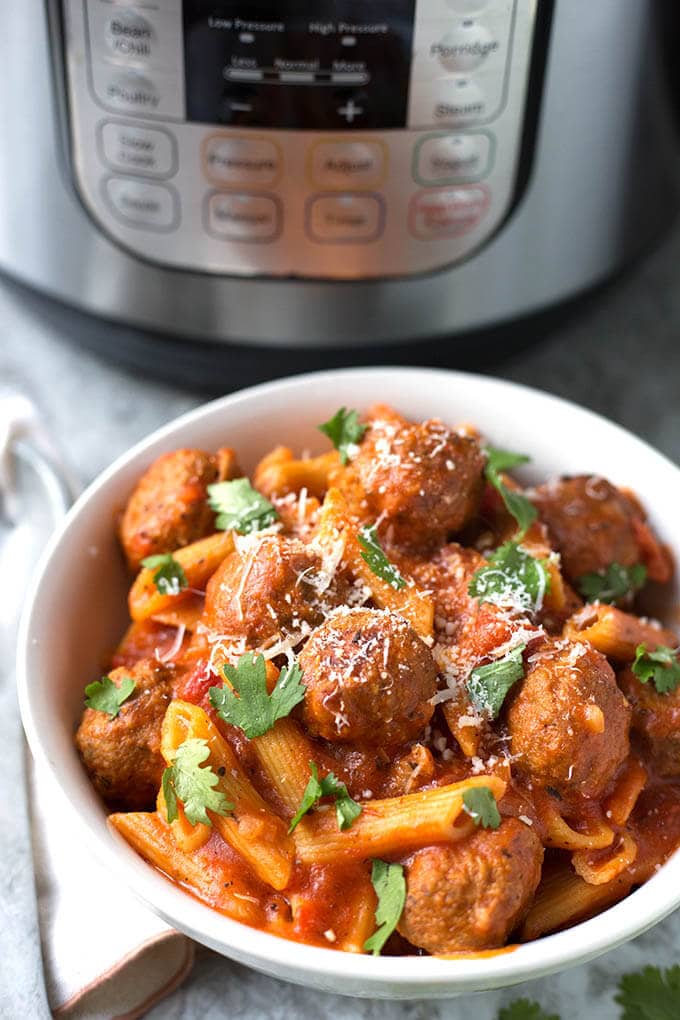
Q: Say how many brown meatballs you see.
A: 9